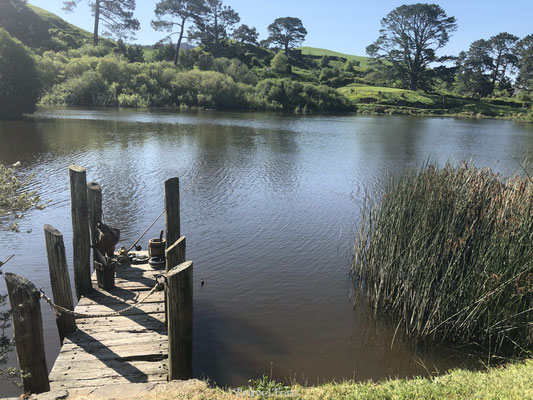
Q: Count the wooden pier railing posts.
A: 7